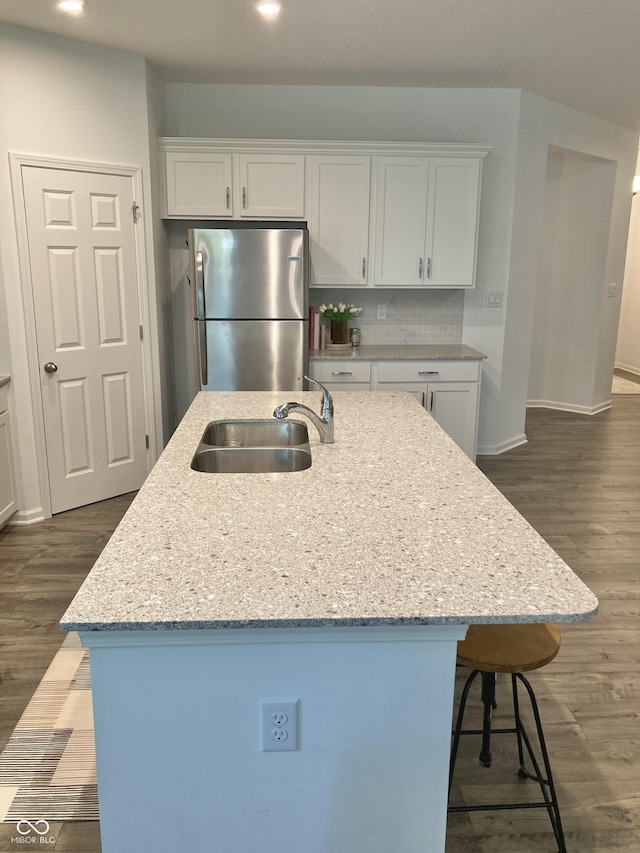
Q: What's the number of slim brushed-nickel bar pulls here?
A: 9